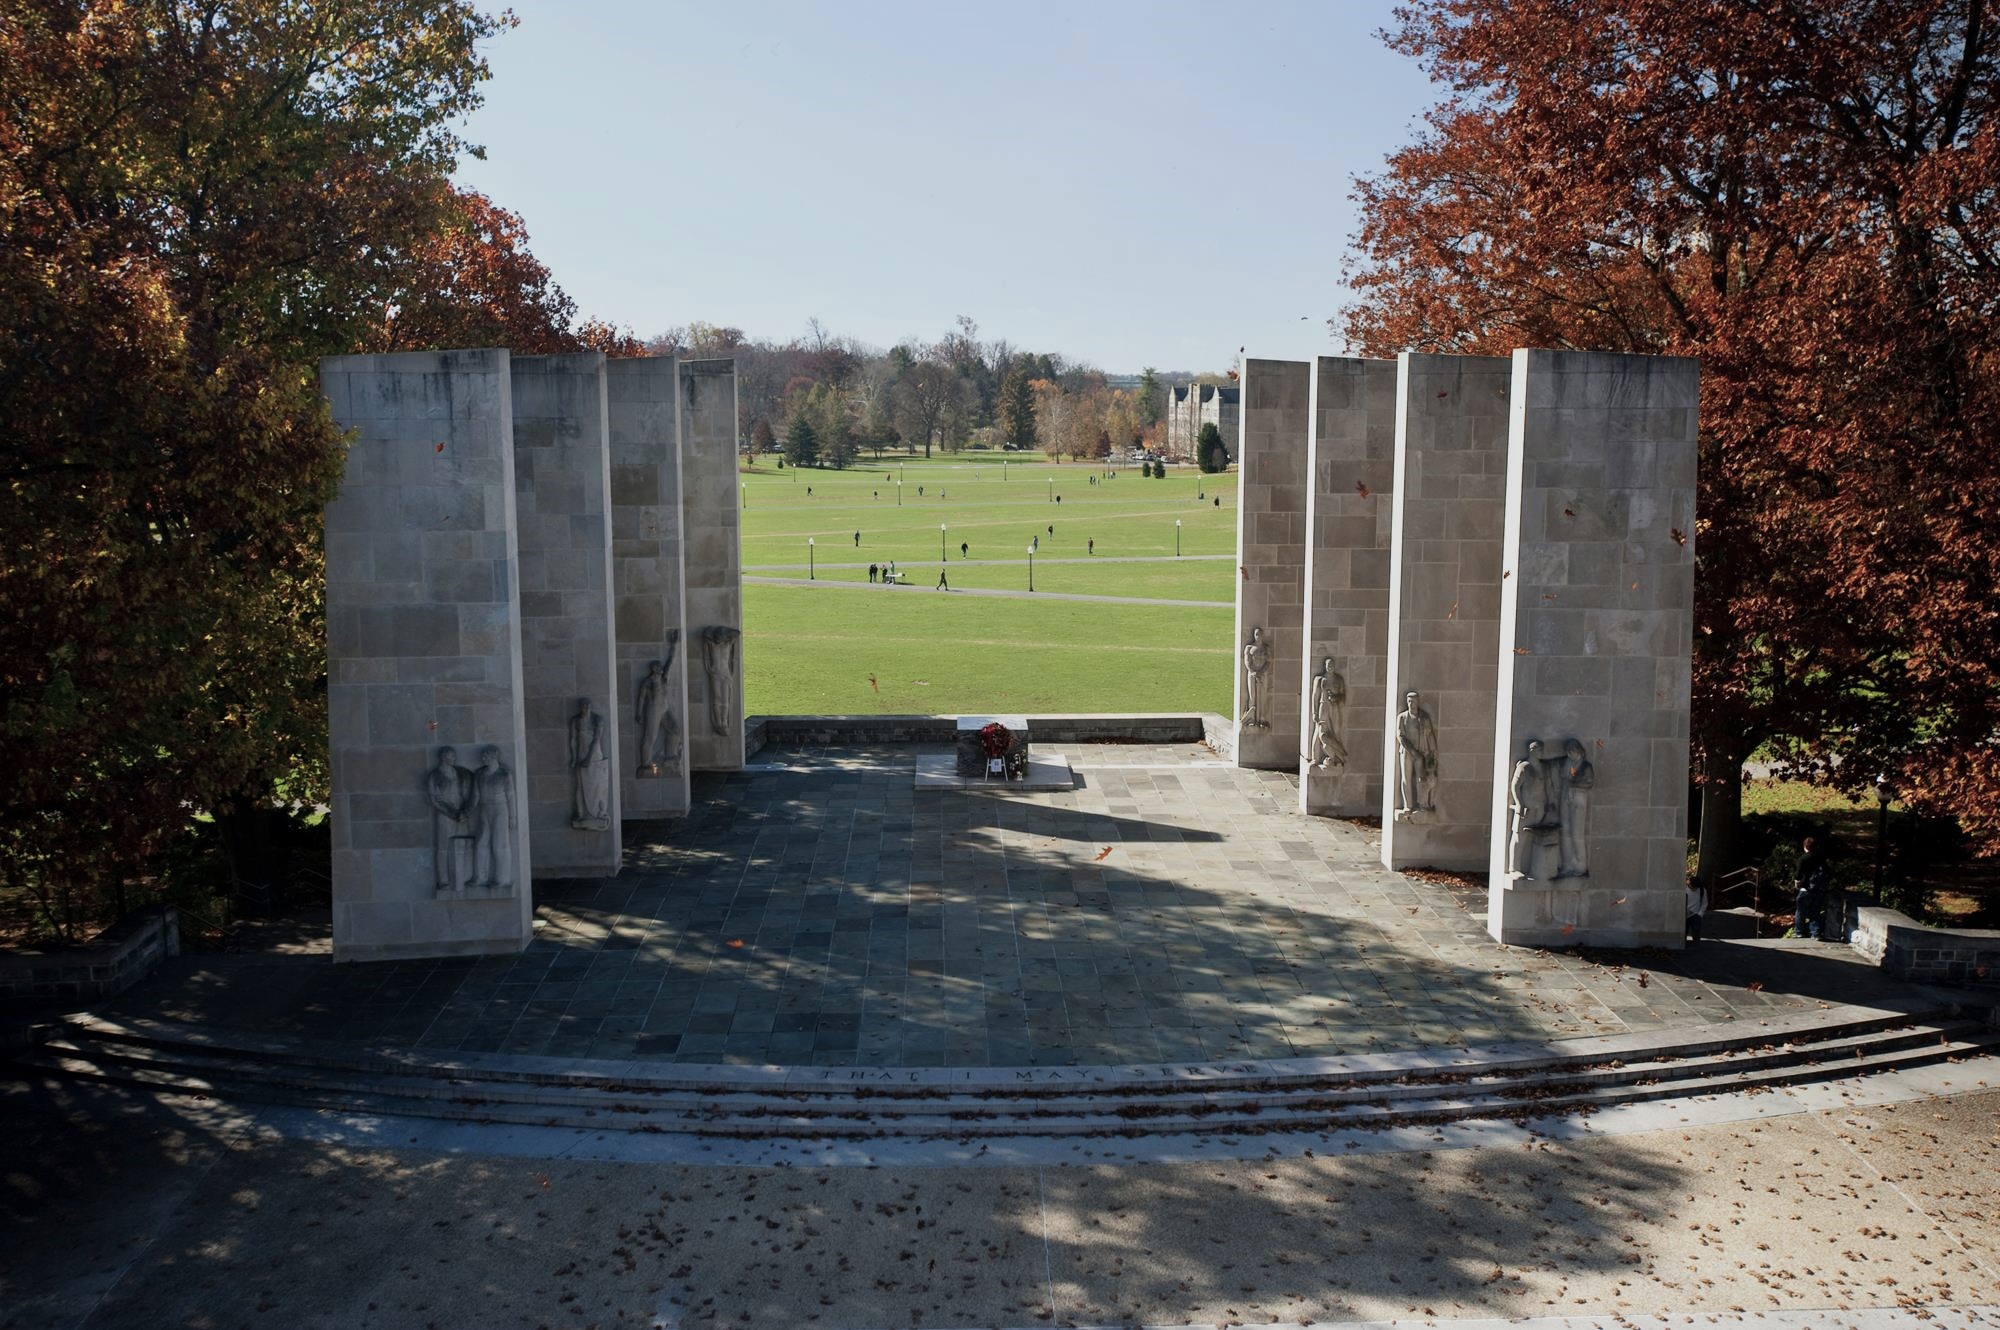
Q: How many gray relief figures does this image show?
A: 10